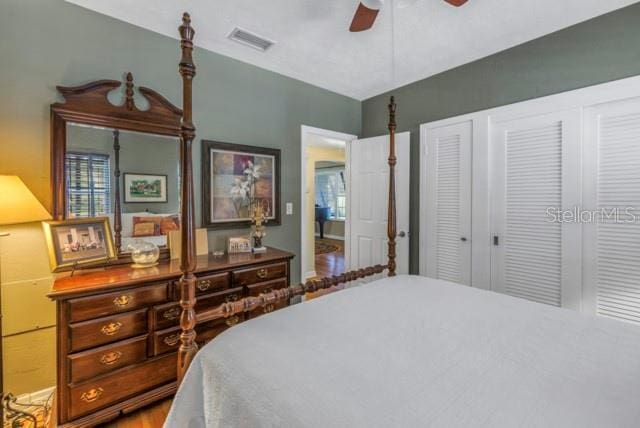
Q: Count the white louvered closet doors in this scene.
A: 3